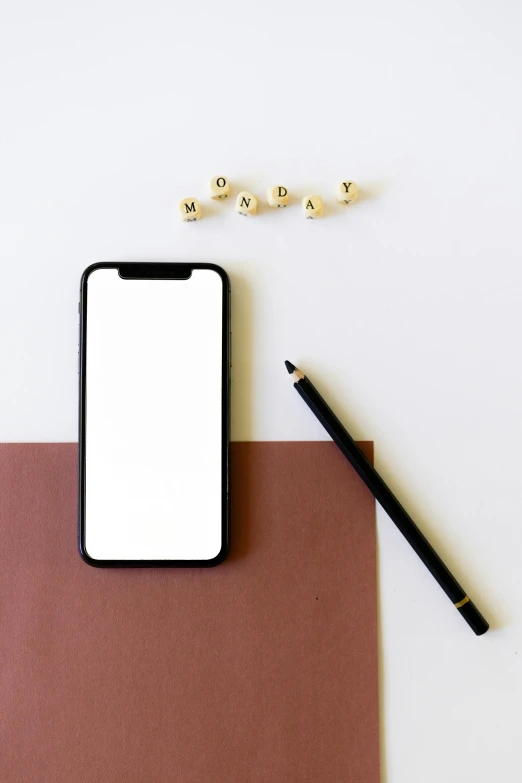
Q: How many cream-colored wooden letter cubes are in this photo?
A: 6